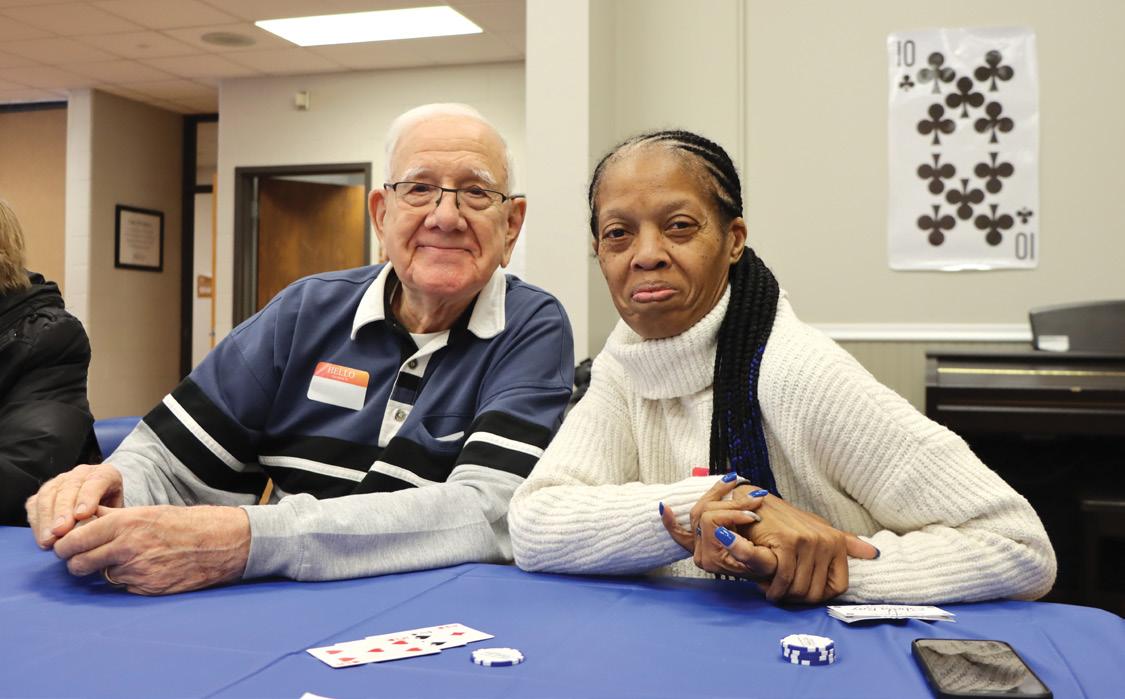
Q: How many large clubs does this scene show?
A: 10